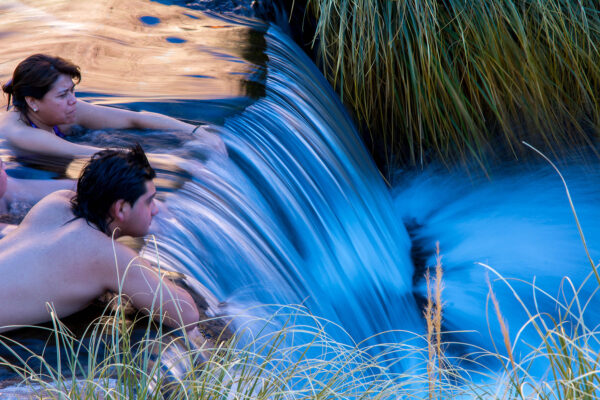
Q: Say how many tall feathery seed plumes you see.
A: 3